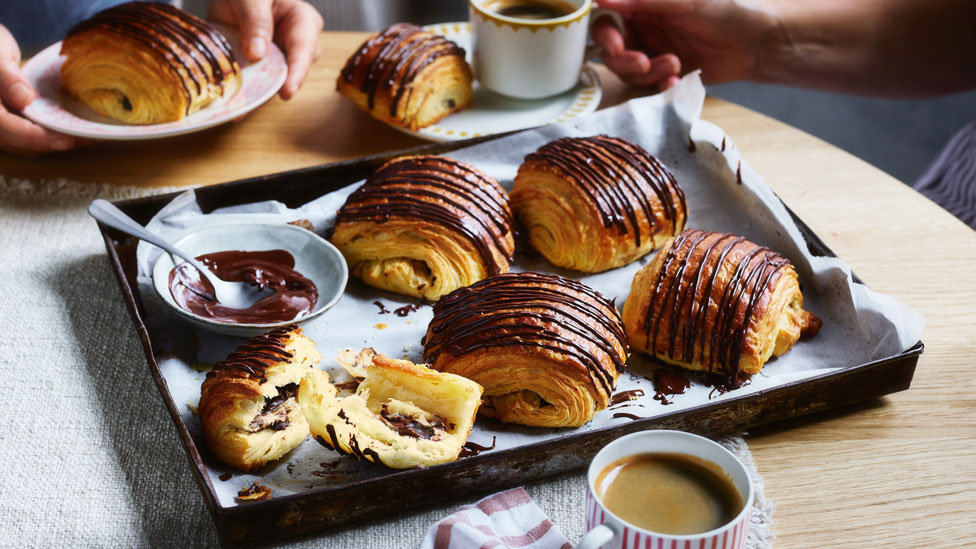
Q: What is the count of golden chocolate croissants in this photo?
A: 7